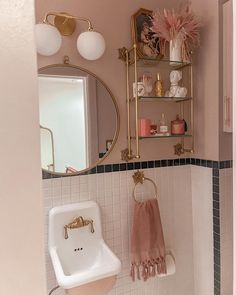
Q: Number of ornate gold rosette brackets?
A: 4